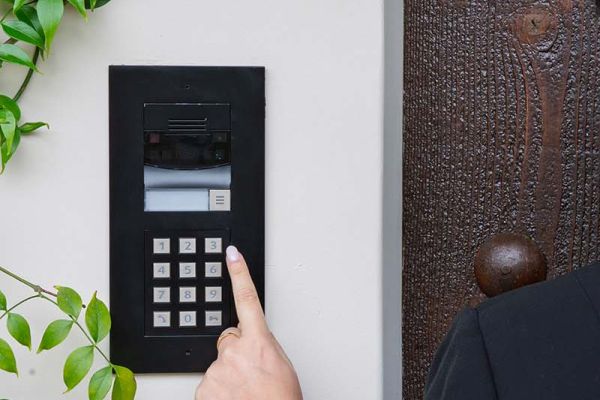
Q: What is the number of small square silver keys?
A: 12